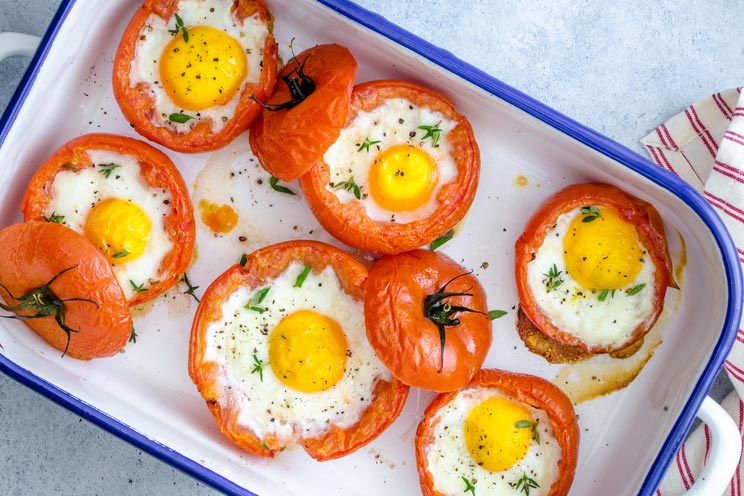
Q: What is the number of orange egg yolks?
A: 6